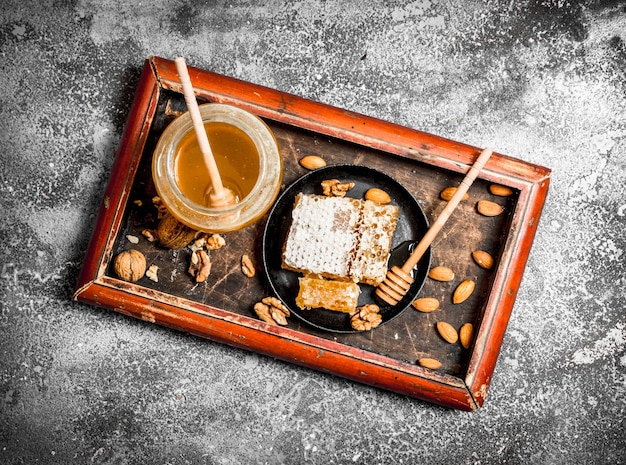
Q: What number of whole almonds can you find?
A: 12